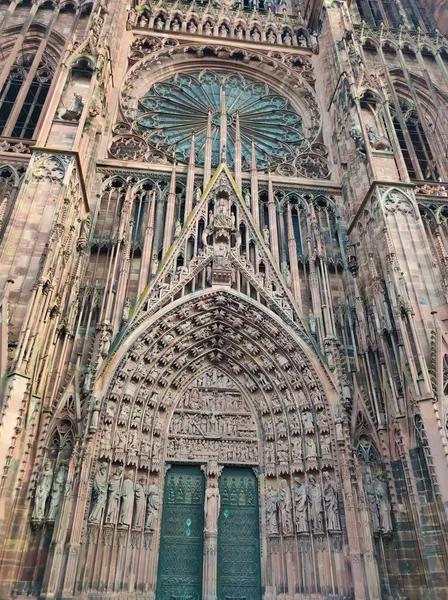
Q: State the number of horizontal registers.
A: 4